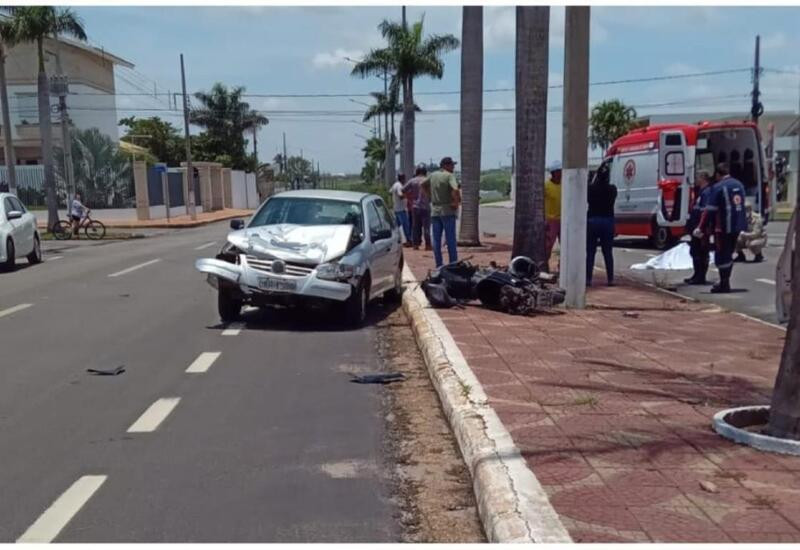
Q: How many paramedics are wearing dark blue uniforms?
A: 2